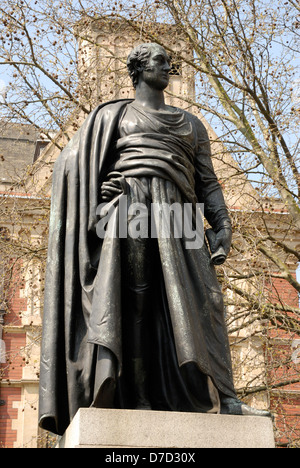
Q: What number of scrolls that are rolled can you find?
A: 1